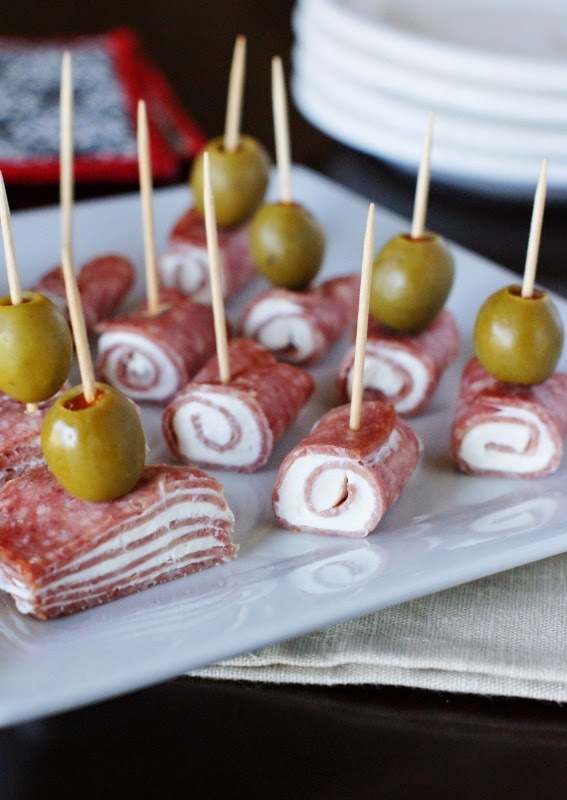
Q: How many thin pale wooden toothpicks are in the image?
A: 10